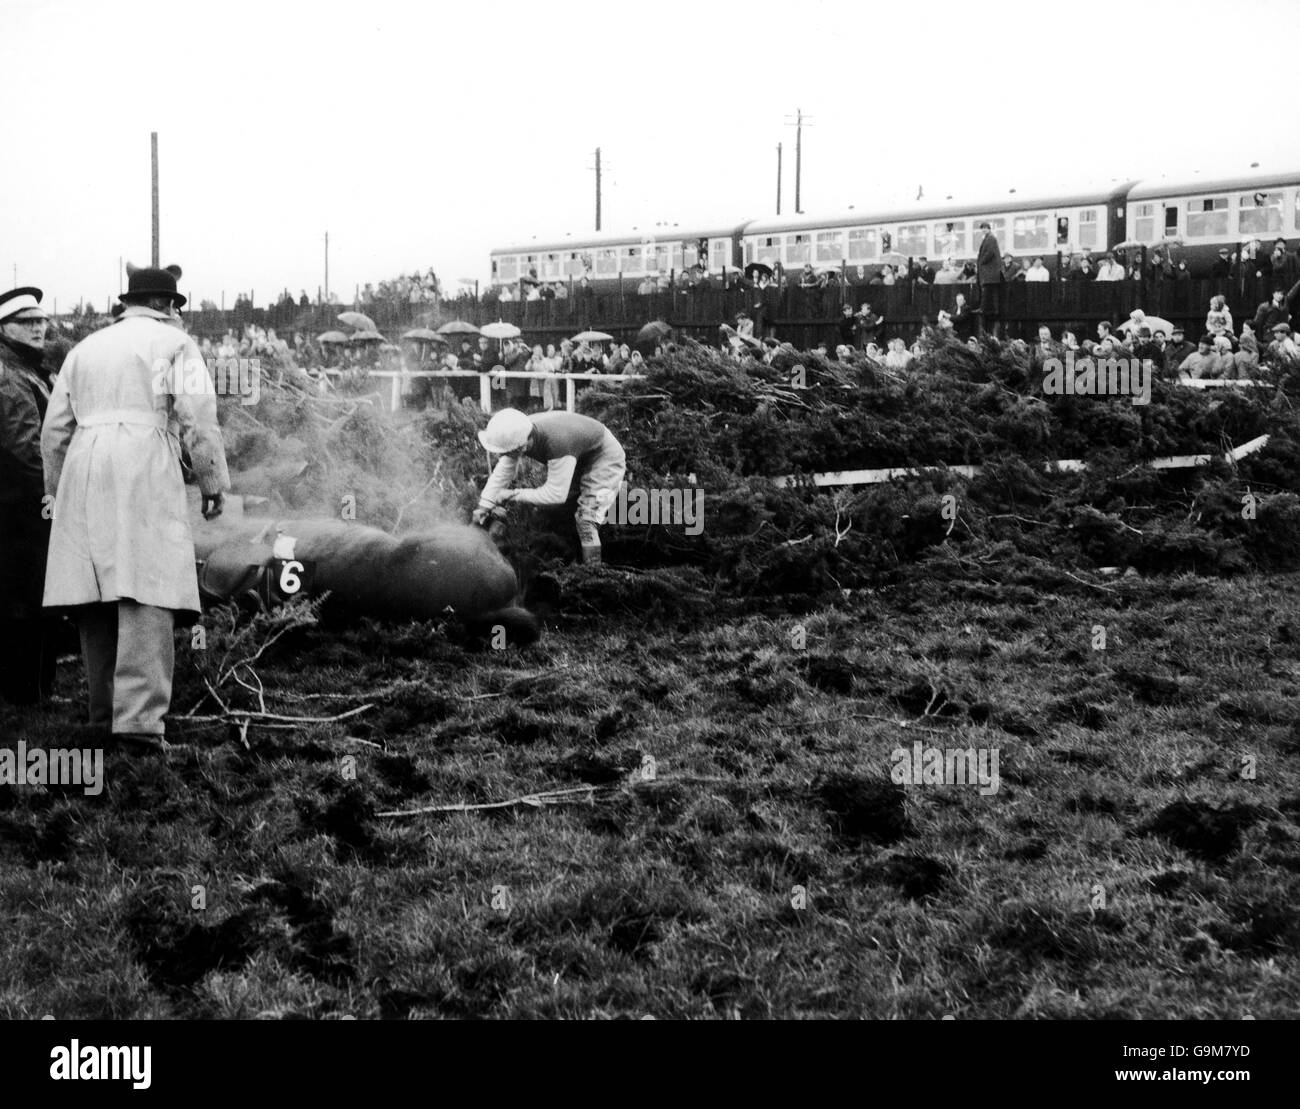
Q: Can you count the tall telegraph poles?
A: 5